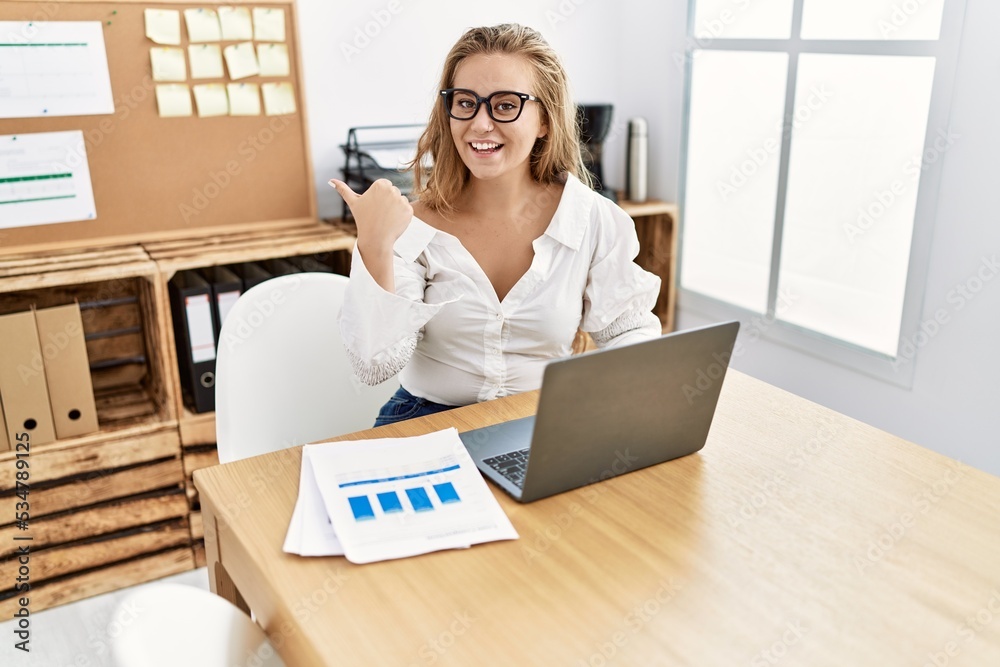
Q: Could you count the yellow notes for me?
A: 12